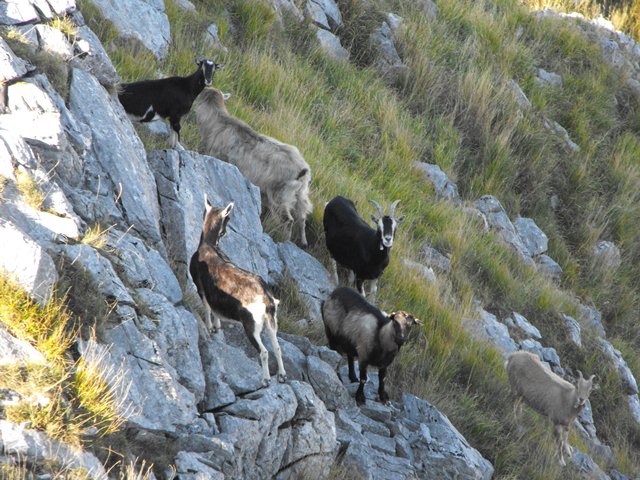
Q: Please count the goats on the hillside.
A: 6